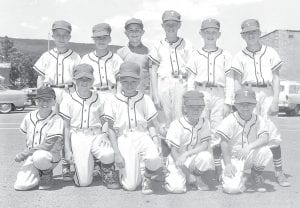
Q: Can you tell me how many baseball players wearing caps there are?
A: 11